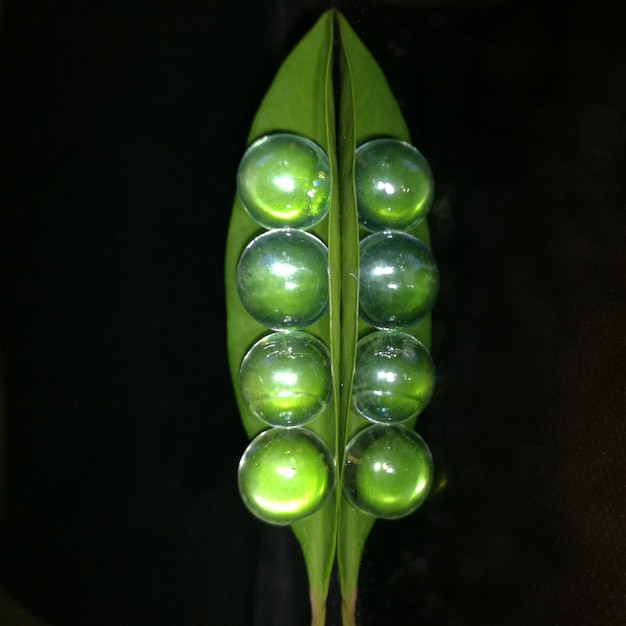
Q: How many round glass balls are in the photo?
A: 8